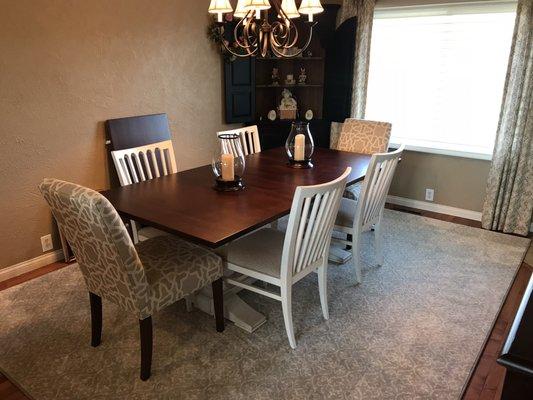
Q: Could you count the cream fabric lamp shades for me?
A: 5